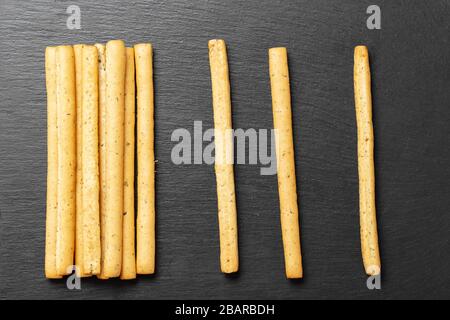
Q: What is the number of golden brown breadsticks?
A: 11